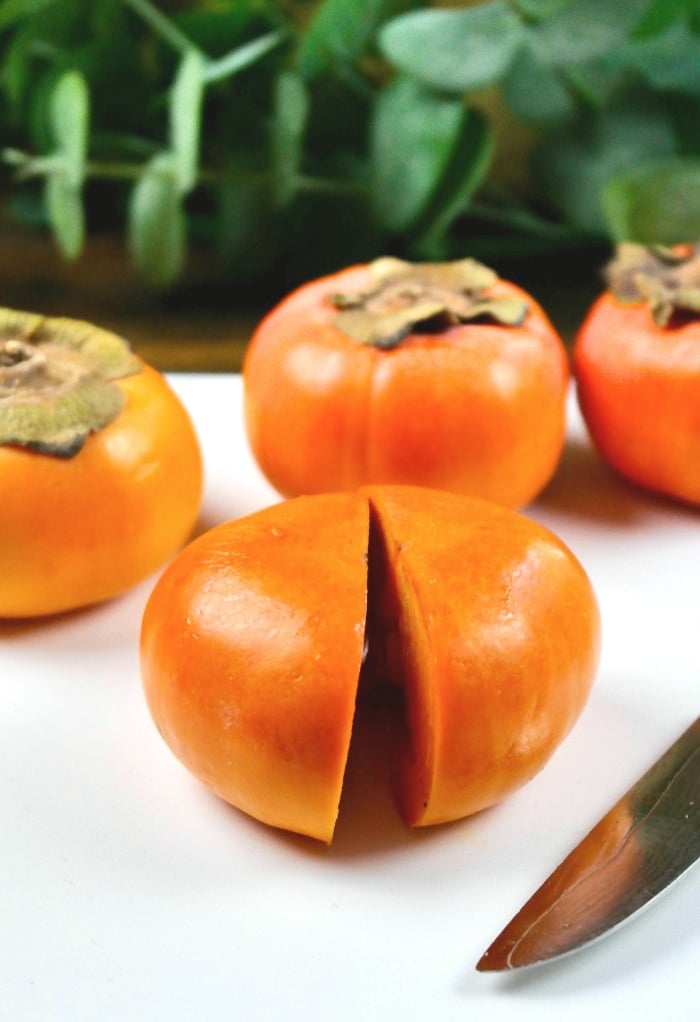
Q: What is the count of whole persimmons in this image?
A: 3